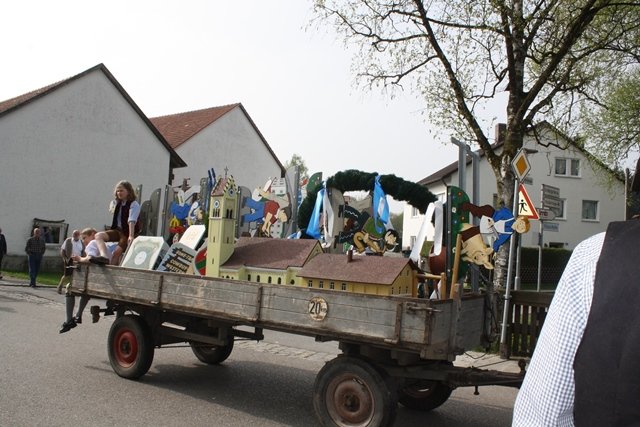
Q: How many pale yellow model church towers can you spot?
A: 1